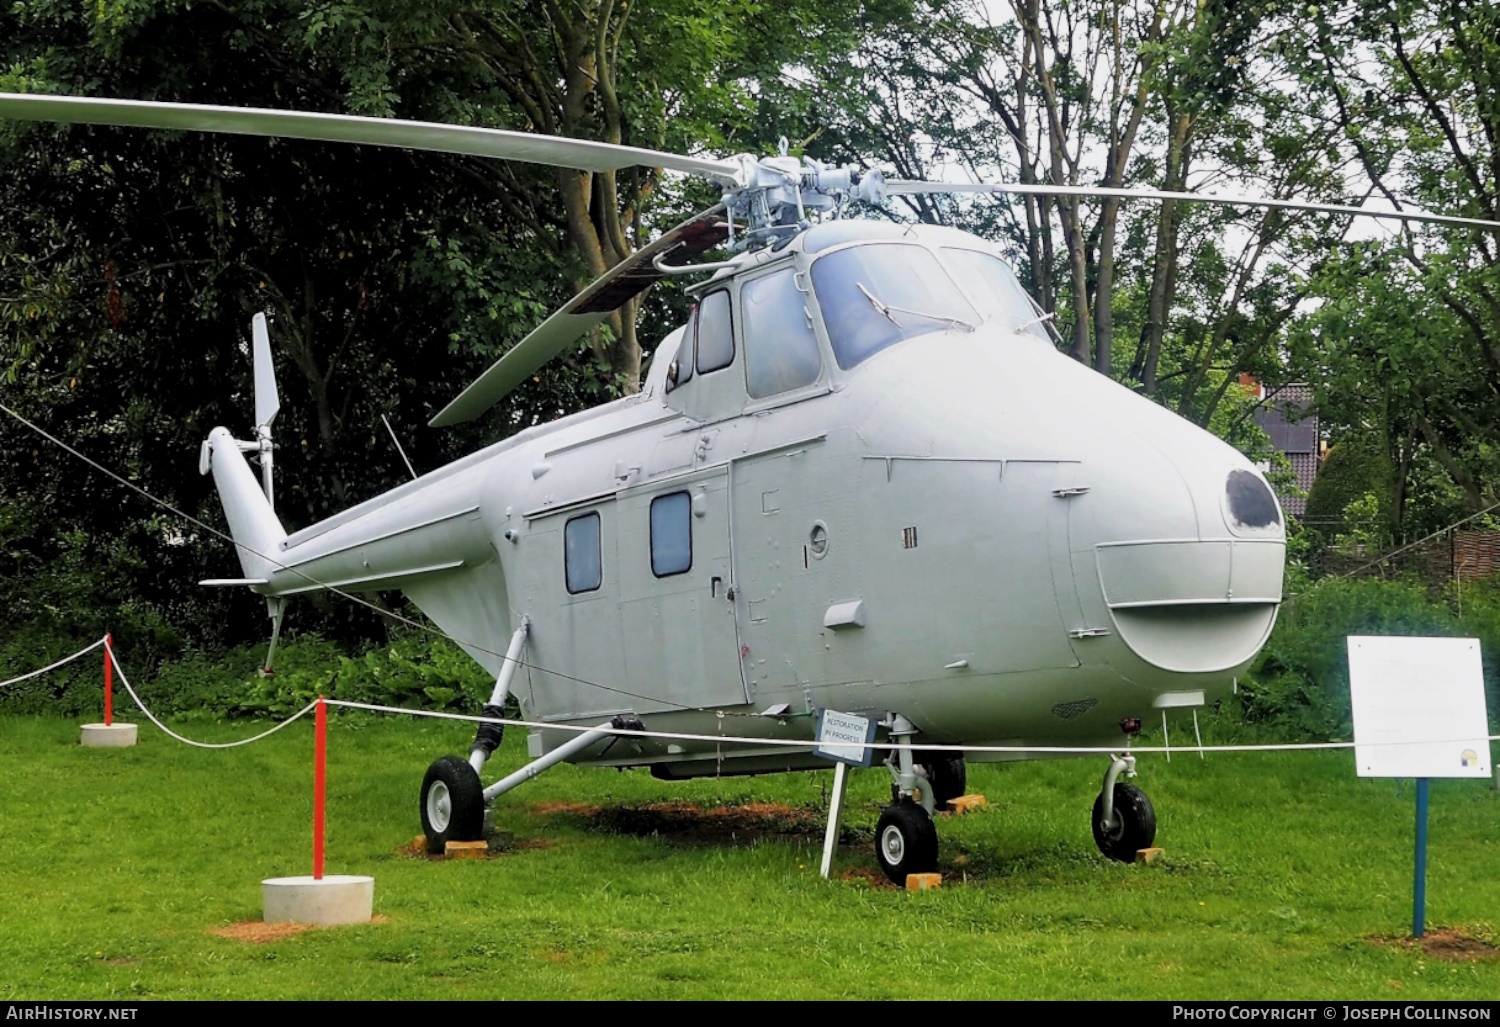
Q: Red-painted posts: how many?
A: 2